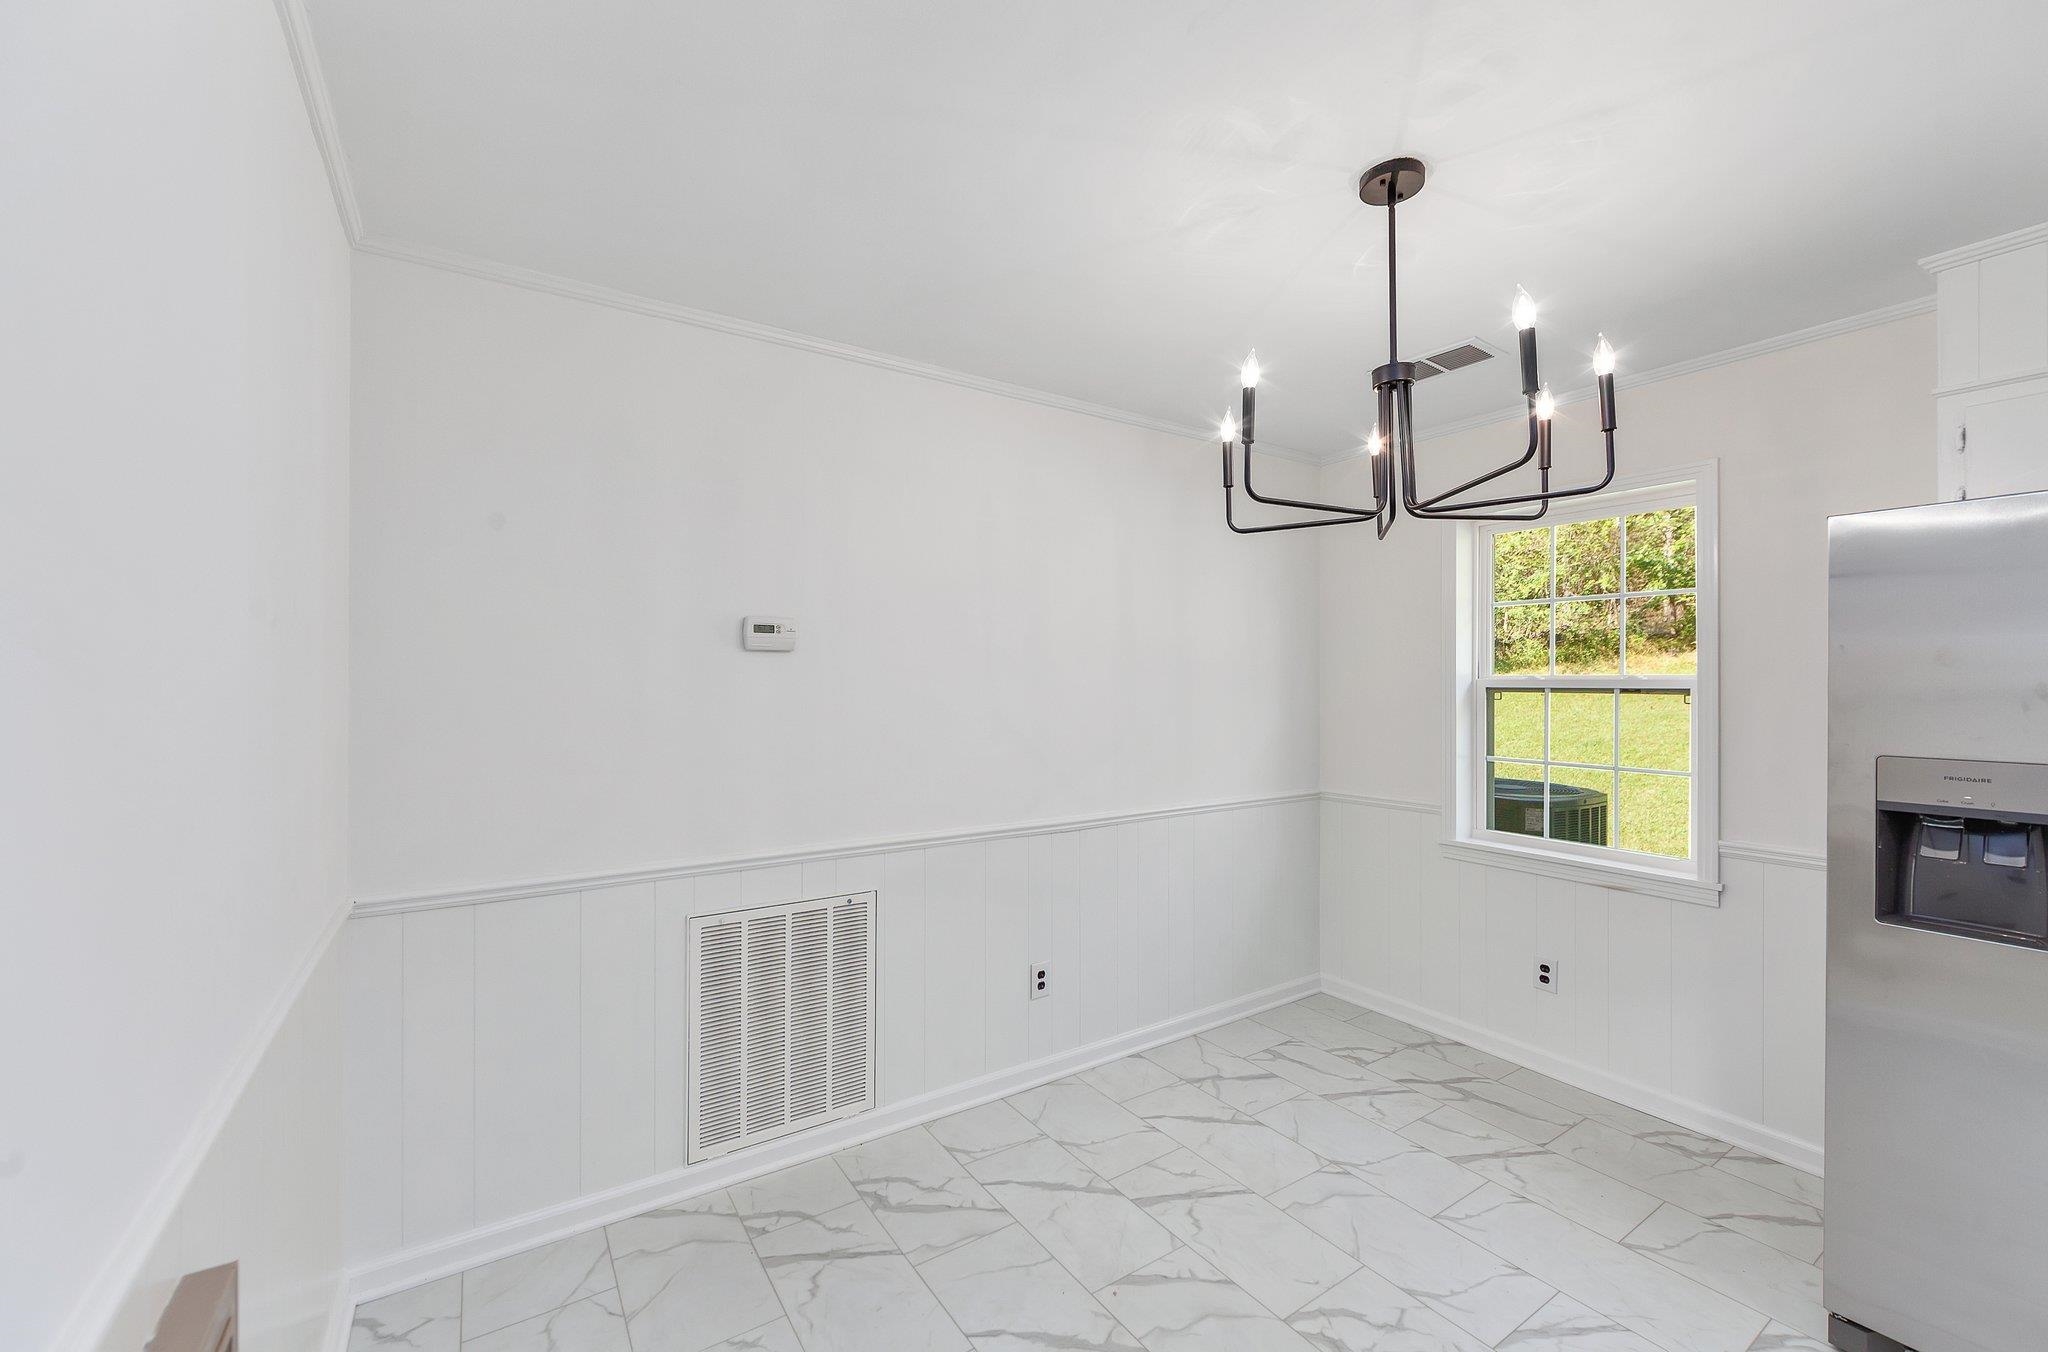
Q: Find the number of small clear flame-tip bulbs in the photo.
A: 6